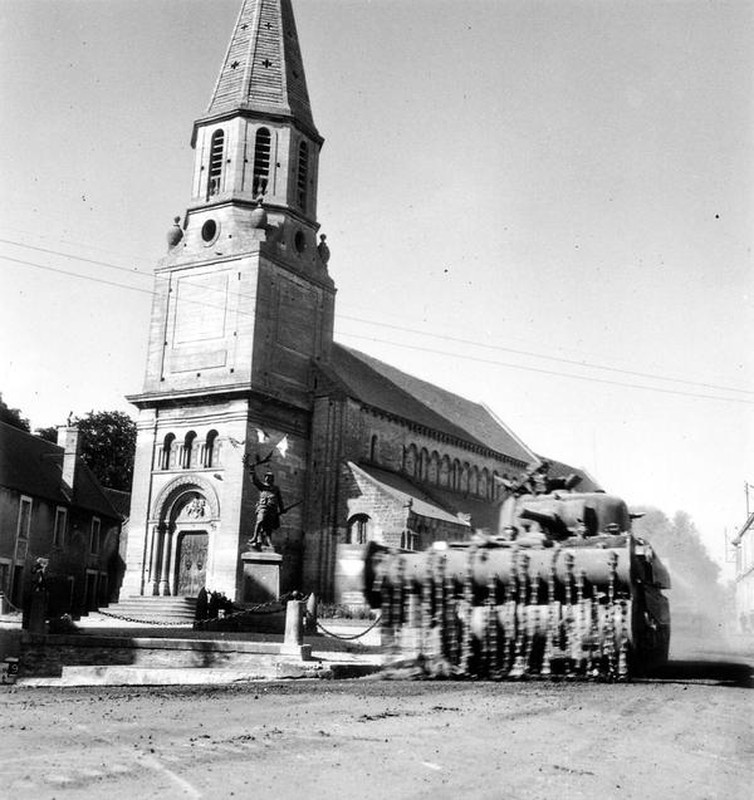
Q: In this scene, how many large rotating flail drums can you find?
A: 1